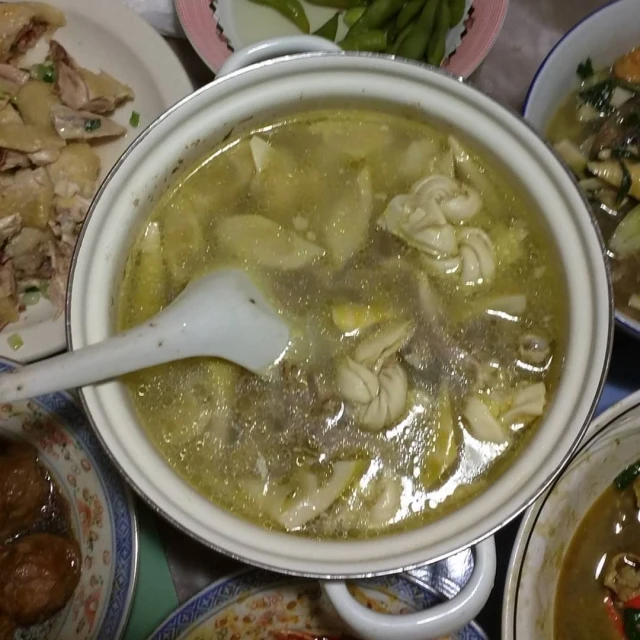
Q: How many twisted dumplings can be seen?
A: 3